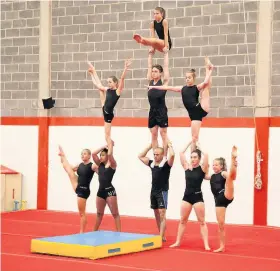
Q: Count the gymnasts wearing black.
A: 9